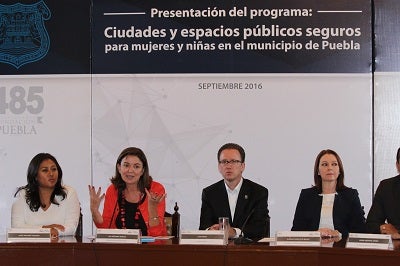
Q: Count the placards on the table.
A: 5